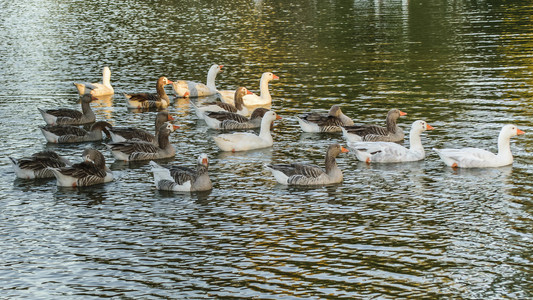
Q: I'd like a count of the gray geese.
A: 13